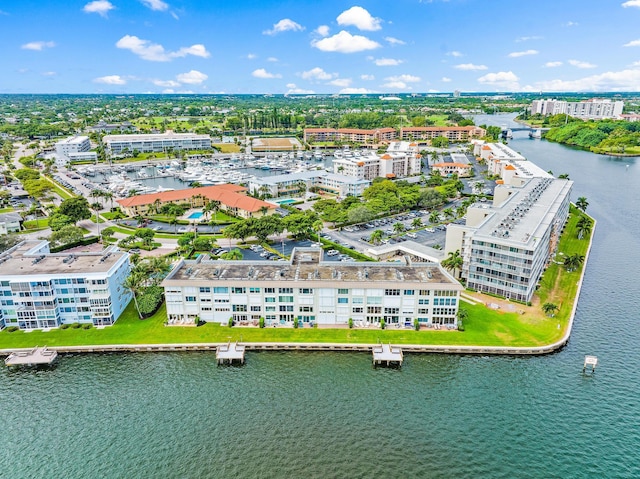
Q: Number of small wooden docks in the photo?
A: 3